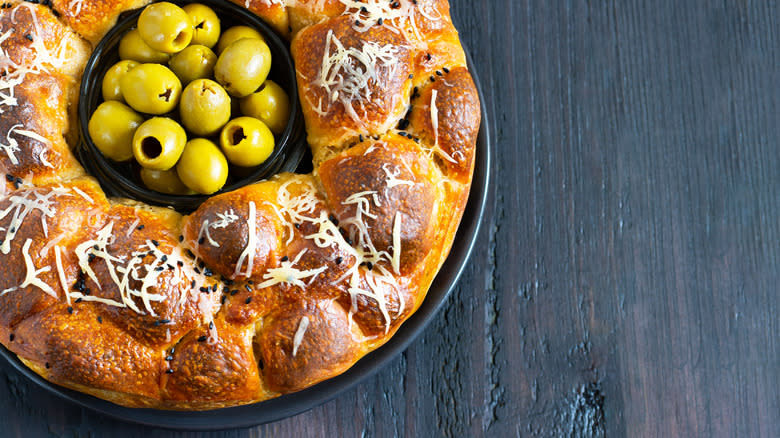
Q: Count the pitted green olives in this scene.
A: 15